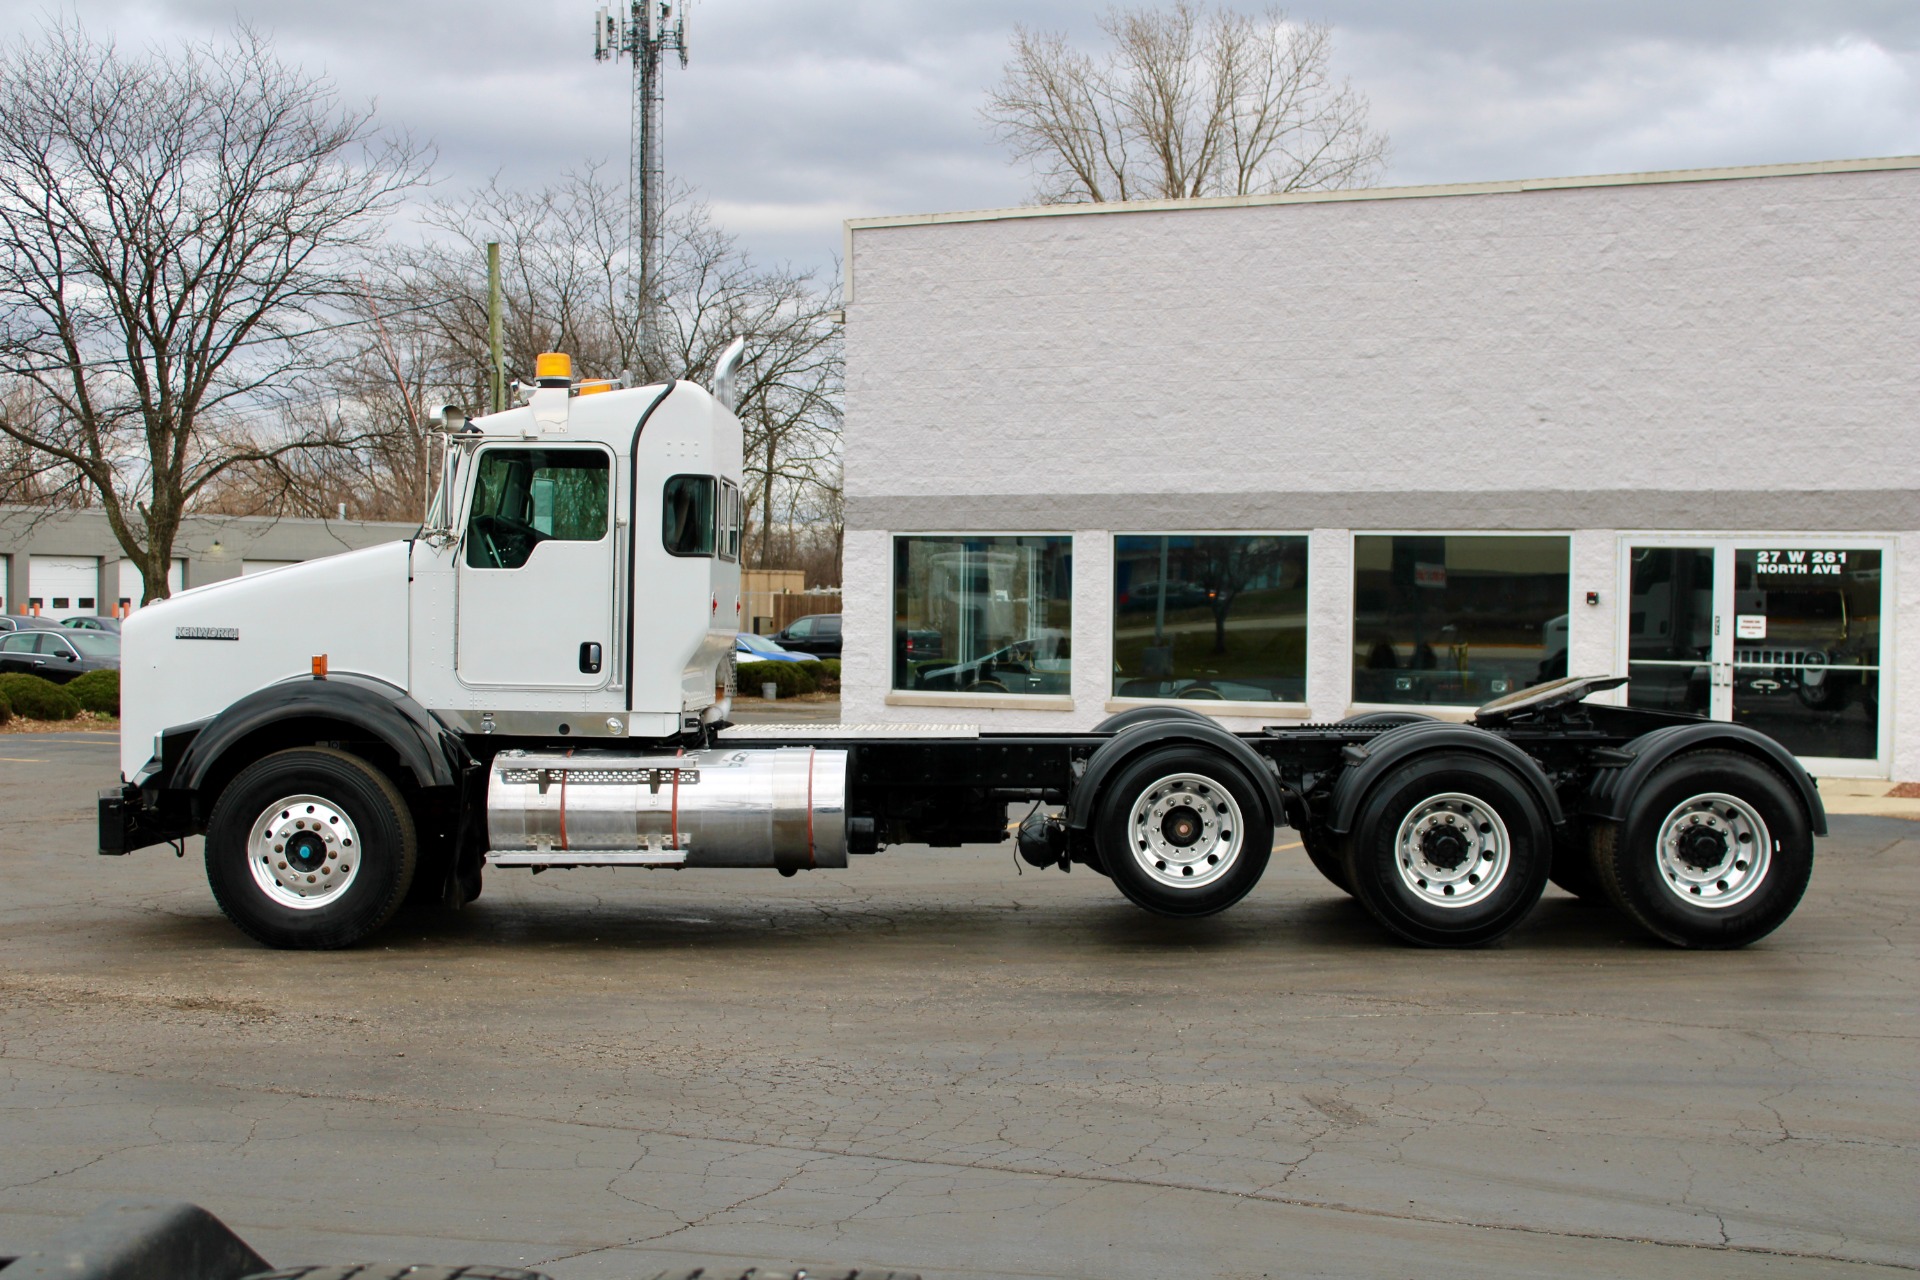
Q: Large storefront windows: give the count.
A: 3